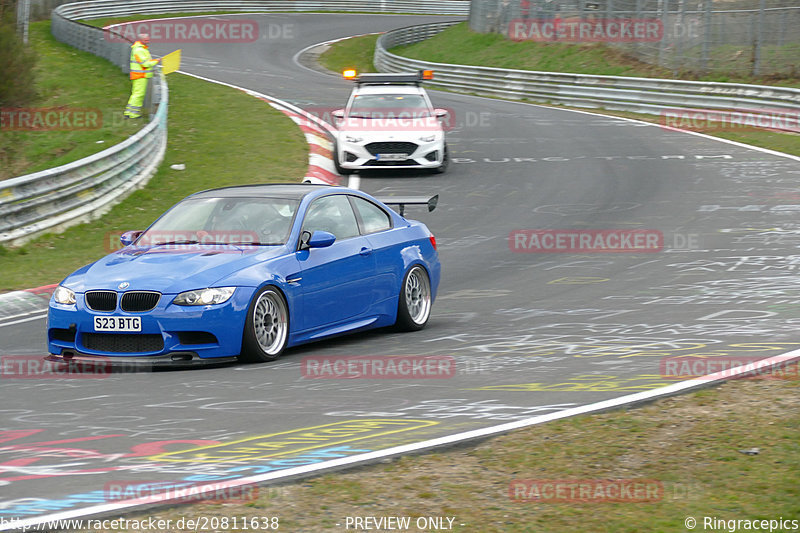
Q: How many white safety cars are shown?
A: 1